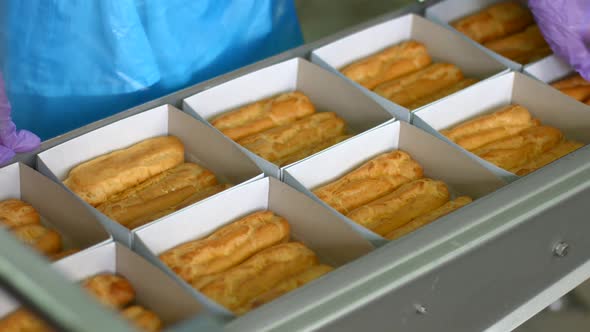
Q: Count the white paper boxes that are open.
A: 10